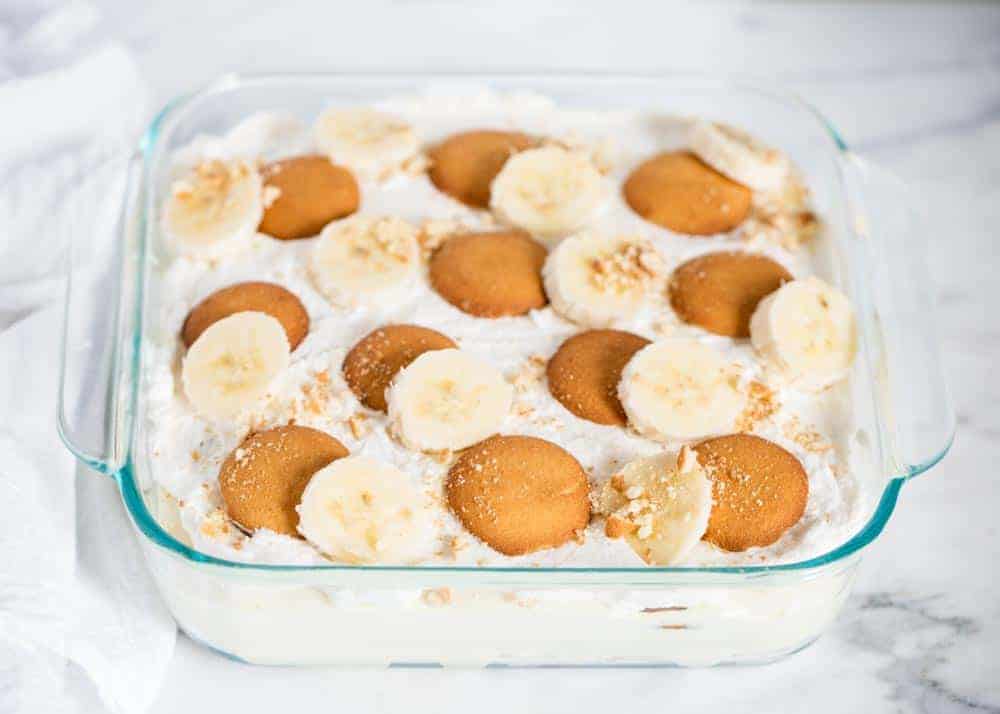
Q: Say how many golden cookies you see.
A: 11